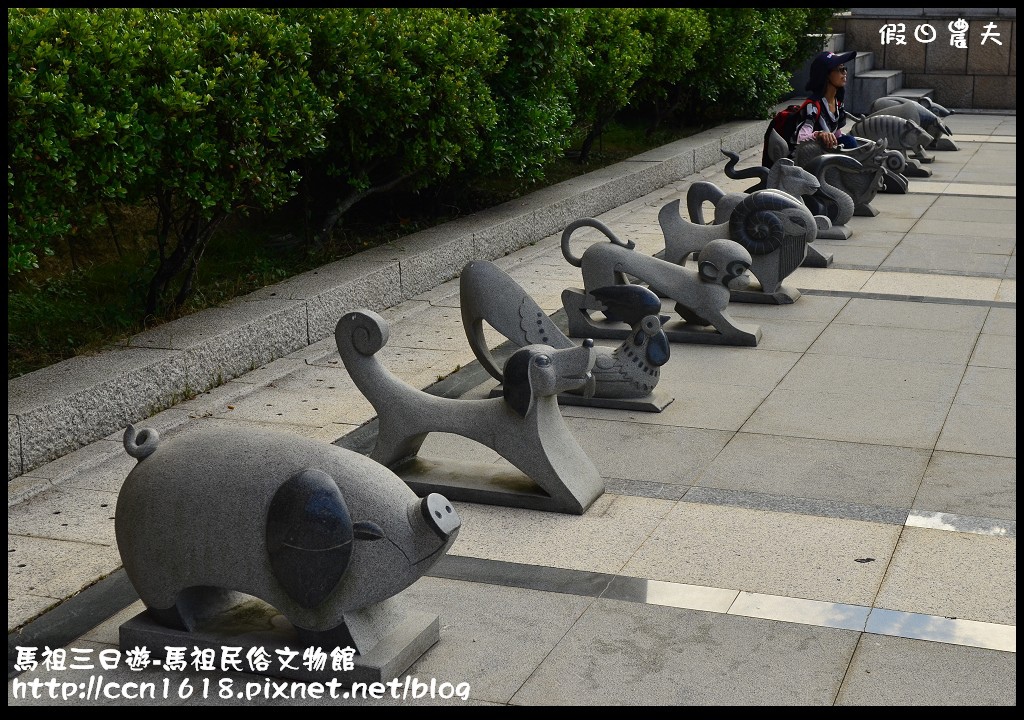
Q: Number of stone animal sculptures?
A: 12